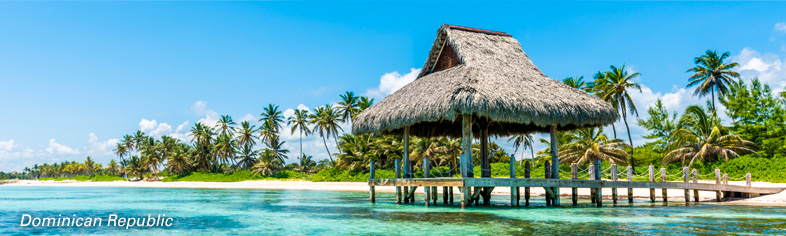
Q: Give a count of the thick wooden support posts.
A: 4